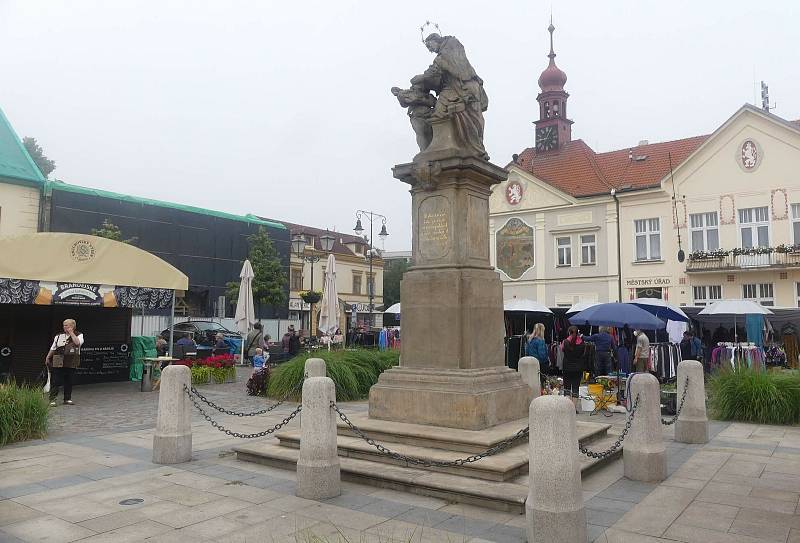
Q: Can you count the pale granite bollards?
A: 7